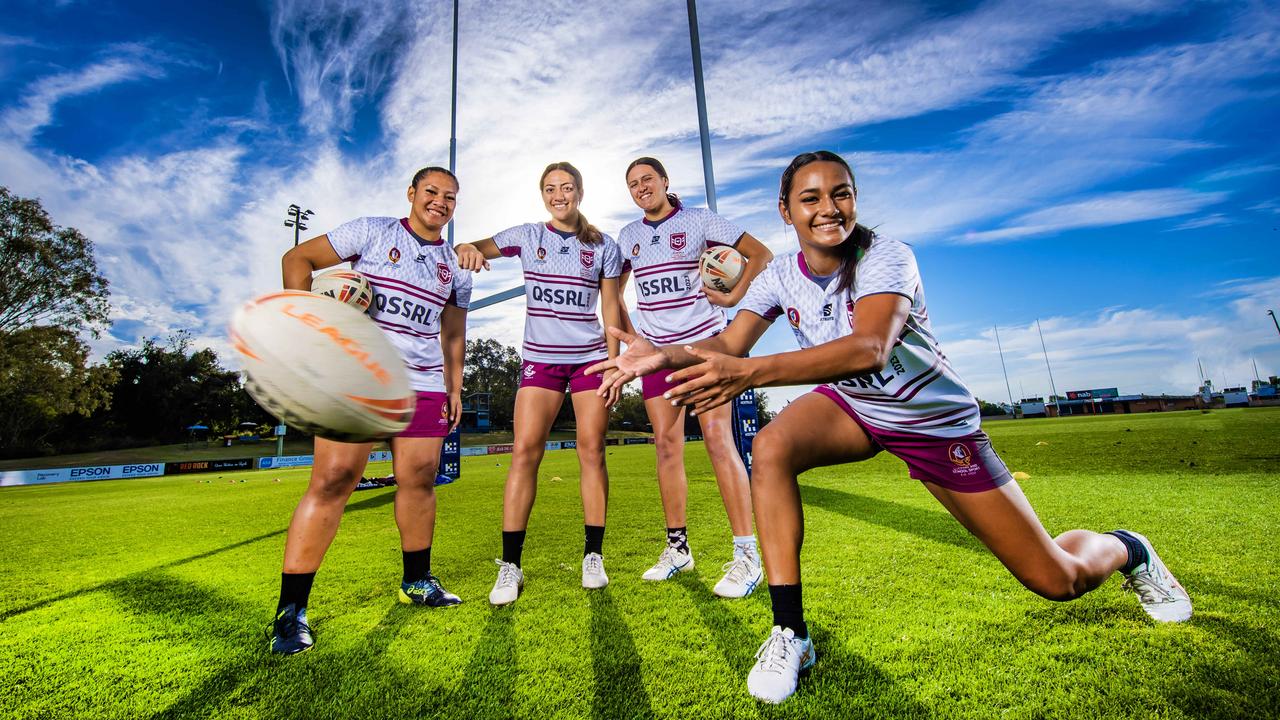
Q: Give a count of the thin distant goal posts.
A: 2